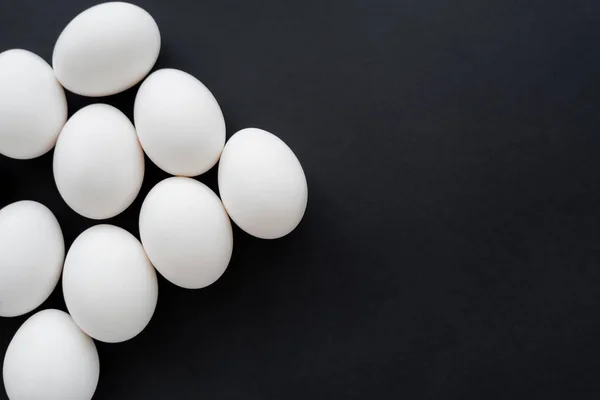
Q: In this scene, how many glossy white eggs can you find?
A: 9